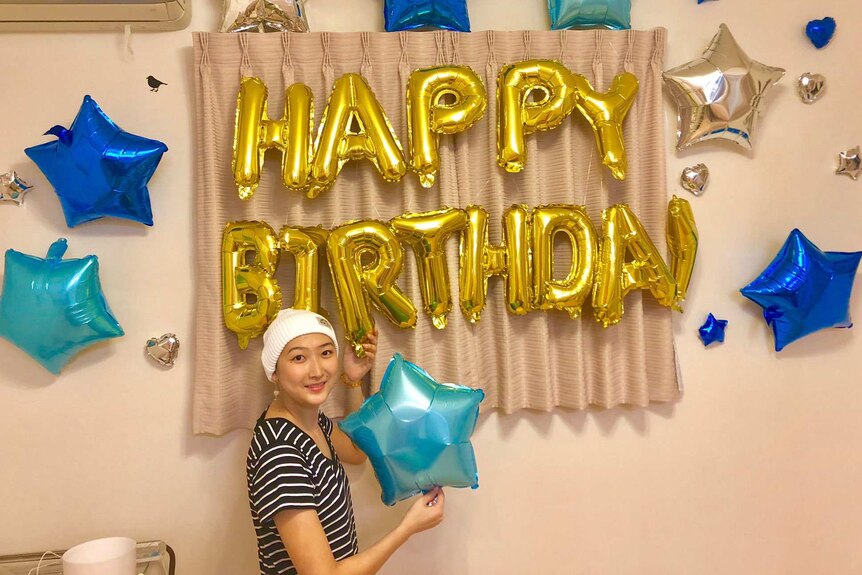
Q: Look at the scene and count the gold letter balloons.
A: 13